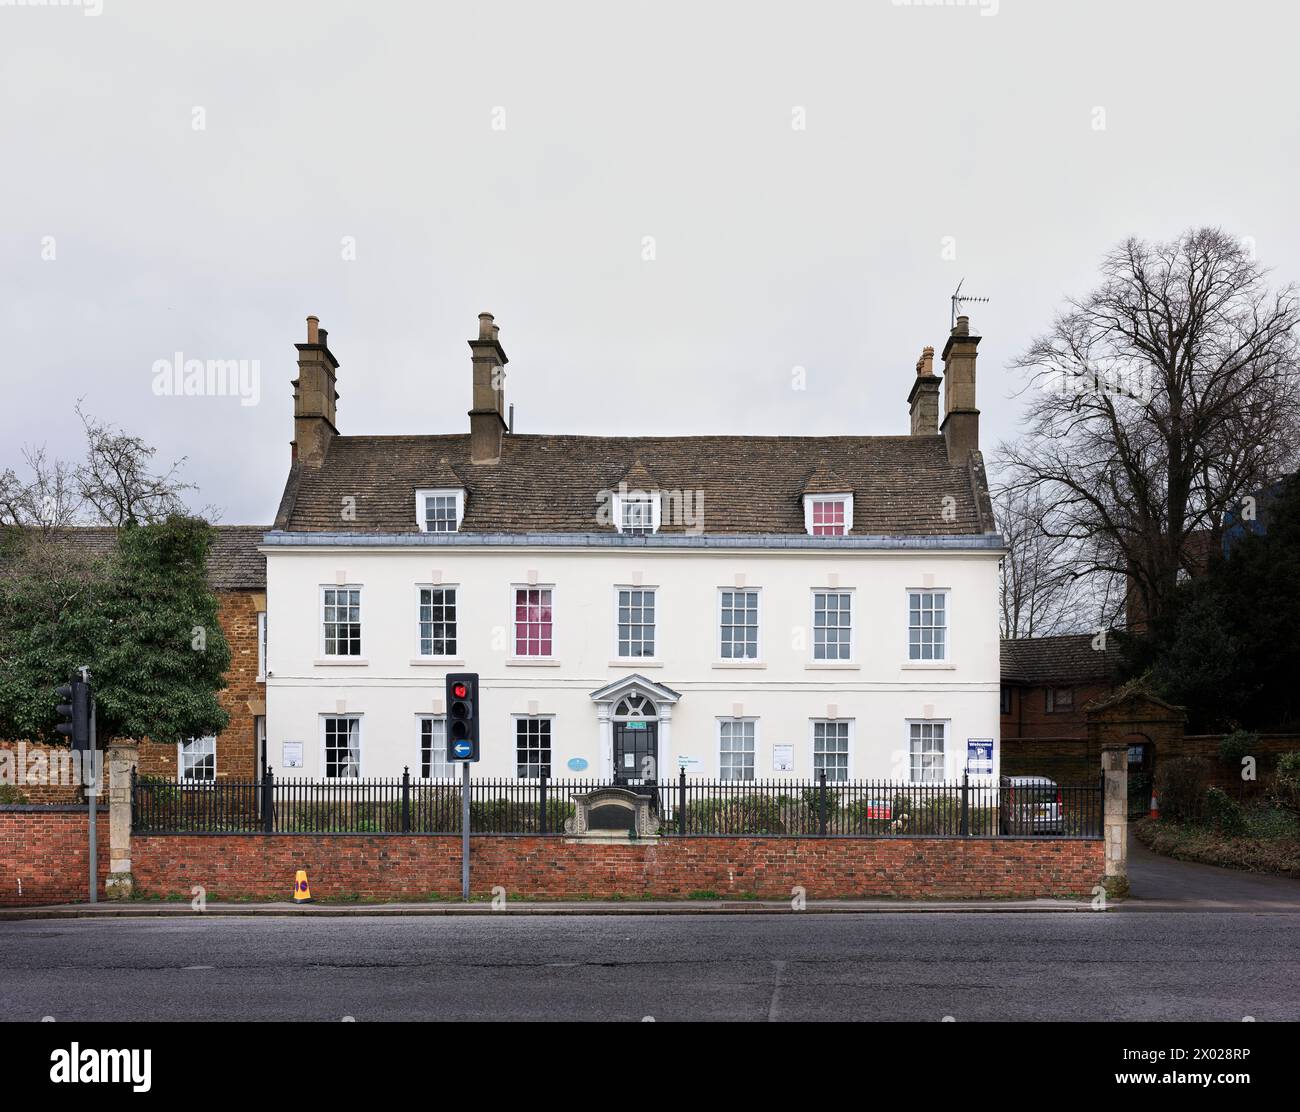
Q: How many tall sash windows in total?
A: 13